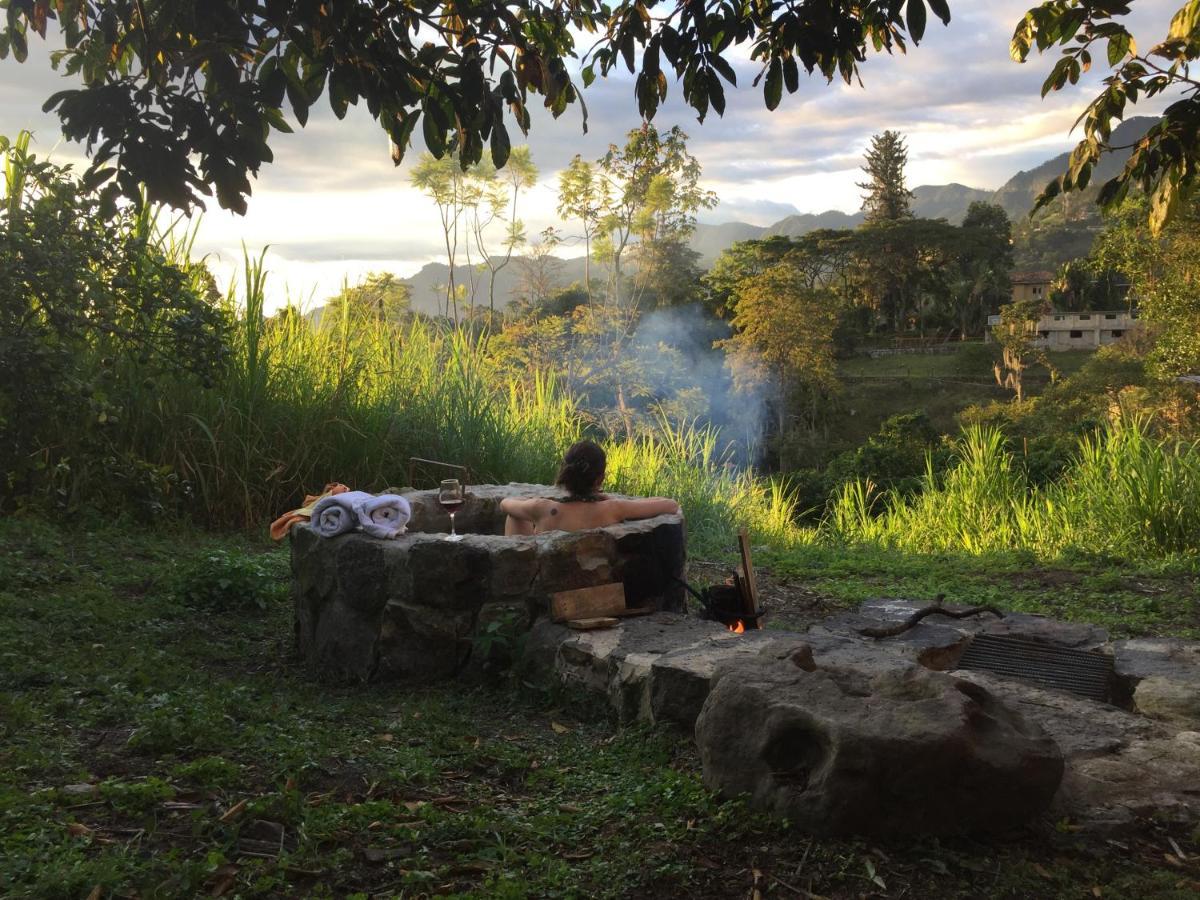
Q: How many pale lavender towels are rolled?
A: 2